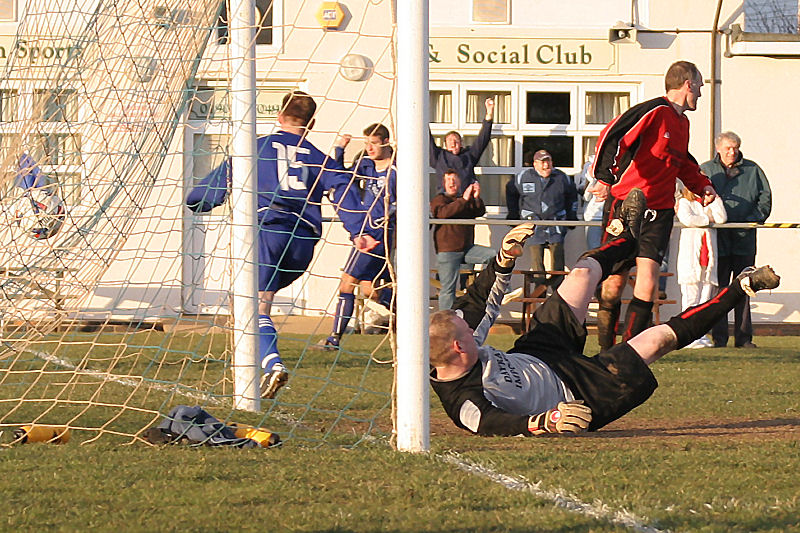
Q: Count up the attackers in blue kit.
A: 2